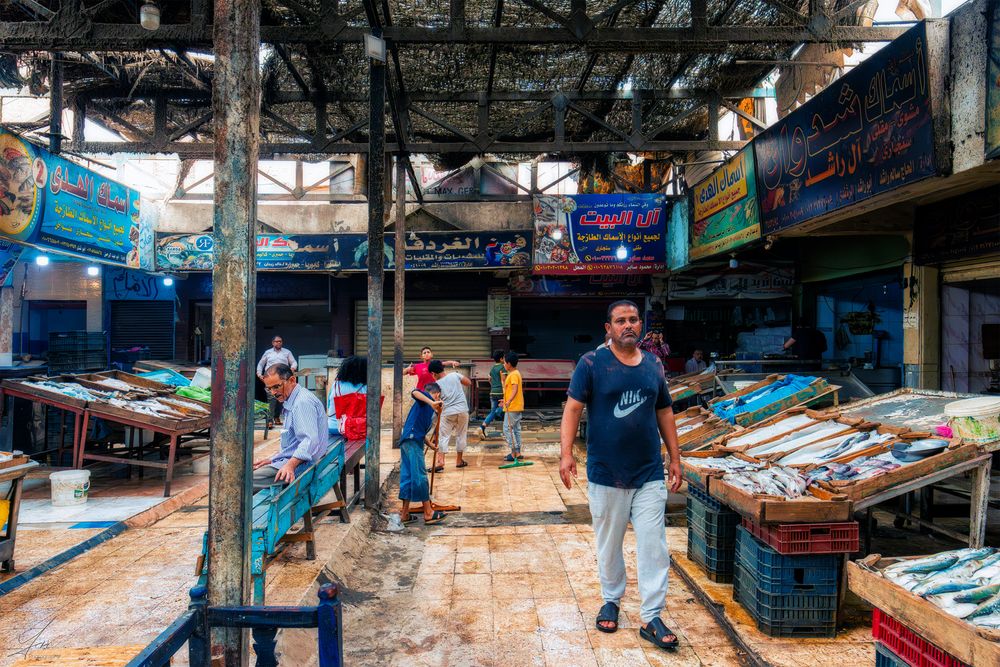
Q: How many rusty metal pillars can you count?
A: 3